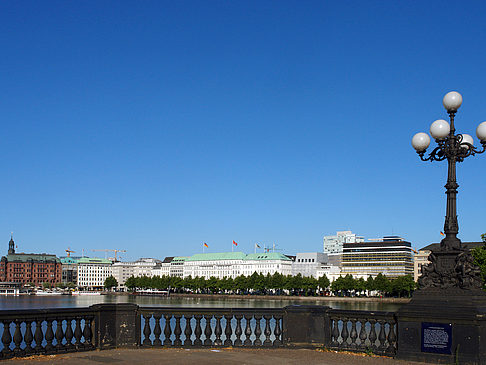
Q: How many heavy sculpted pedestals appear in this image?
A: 1